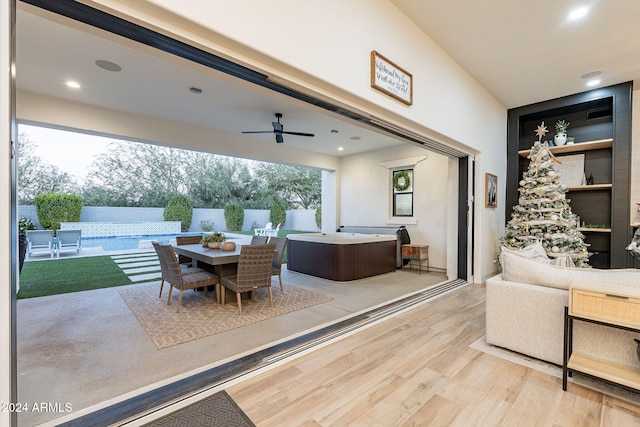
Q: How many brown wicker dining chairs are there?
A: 6